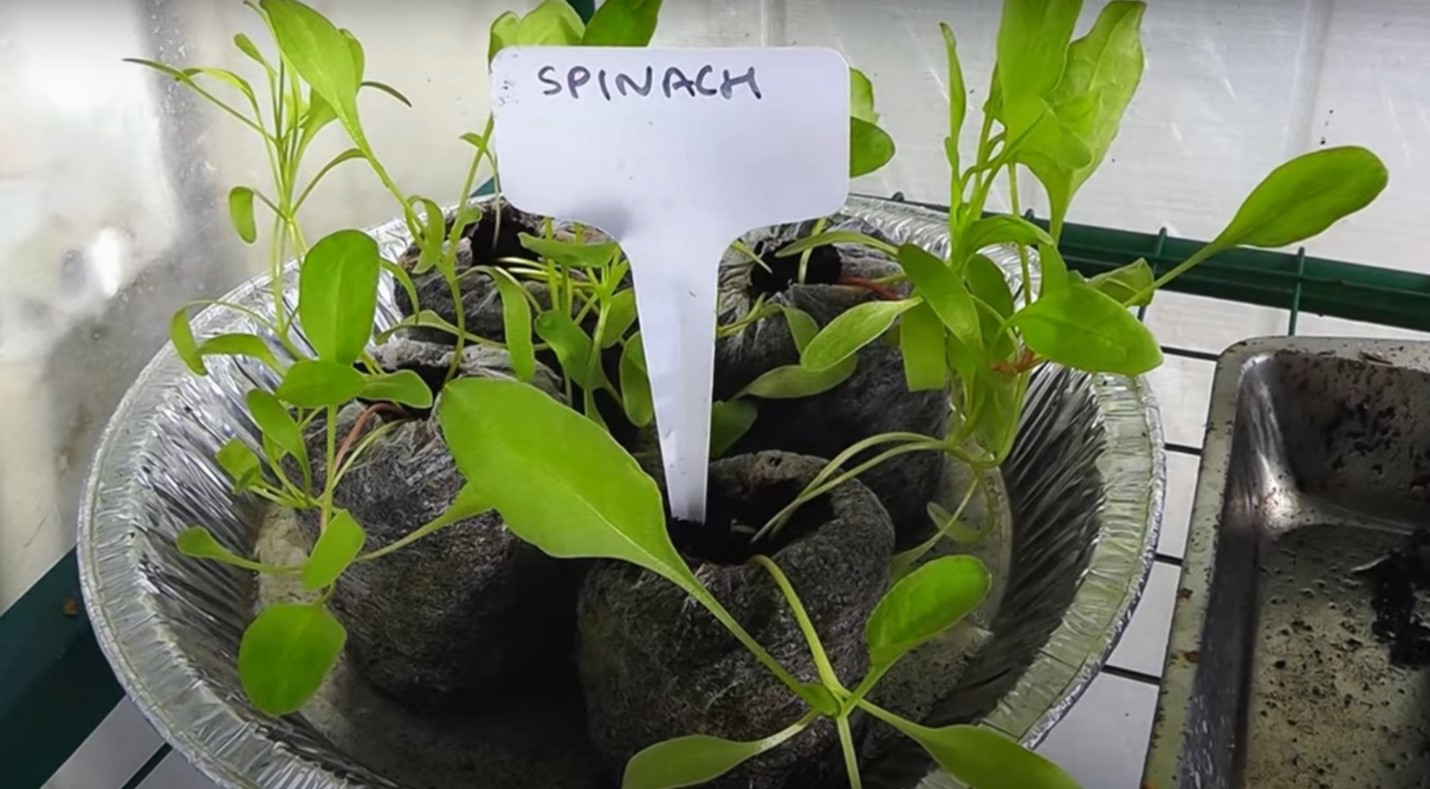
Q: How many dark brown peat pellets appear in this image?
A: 4